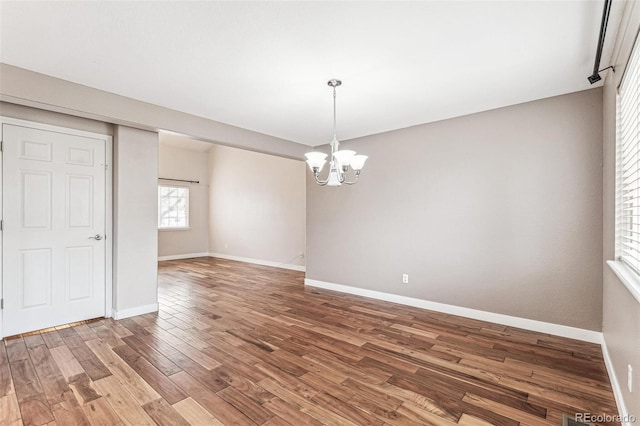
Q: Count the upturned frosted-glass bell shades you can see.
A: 5